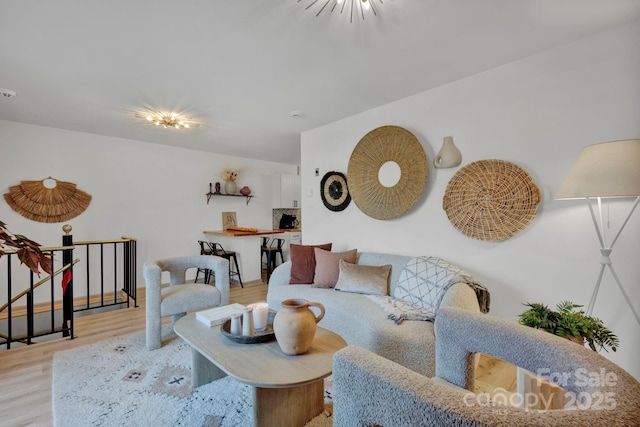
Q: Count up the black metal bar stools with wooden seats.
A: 4